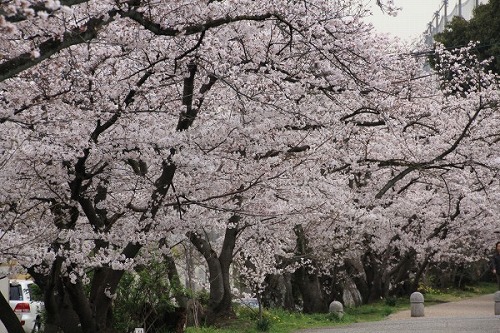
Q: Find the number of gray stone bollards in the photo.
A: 3